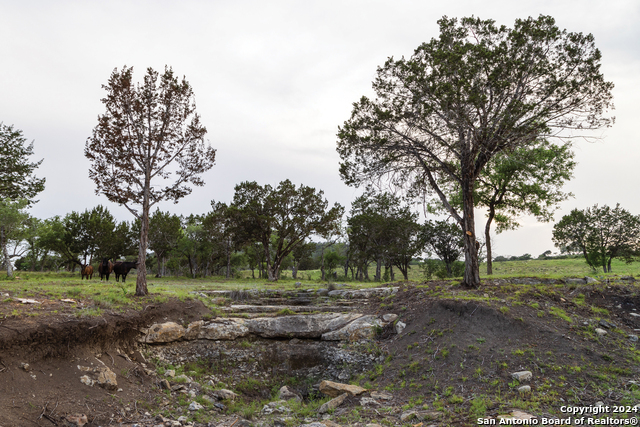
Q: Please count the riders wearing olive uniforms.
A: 0